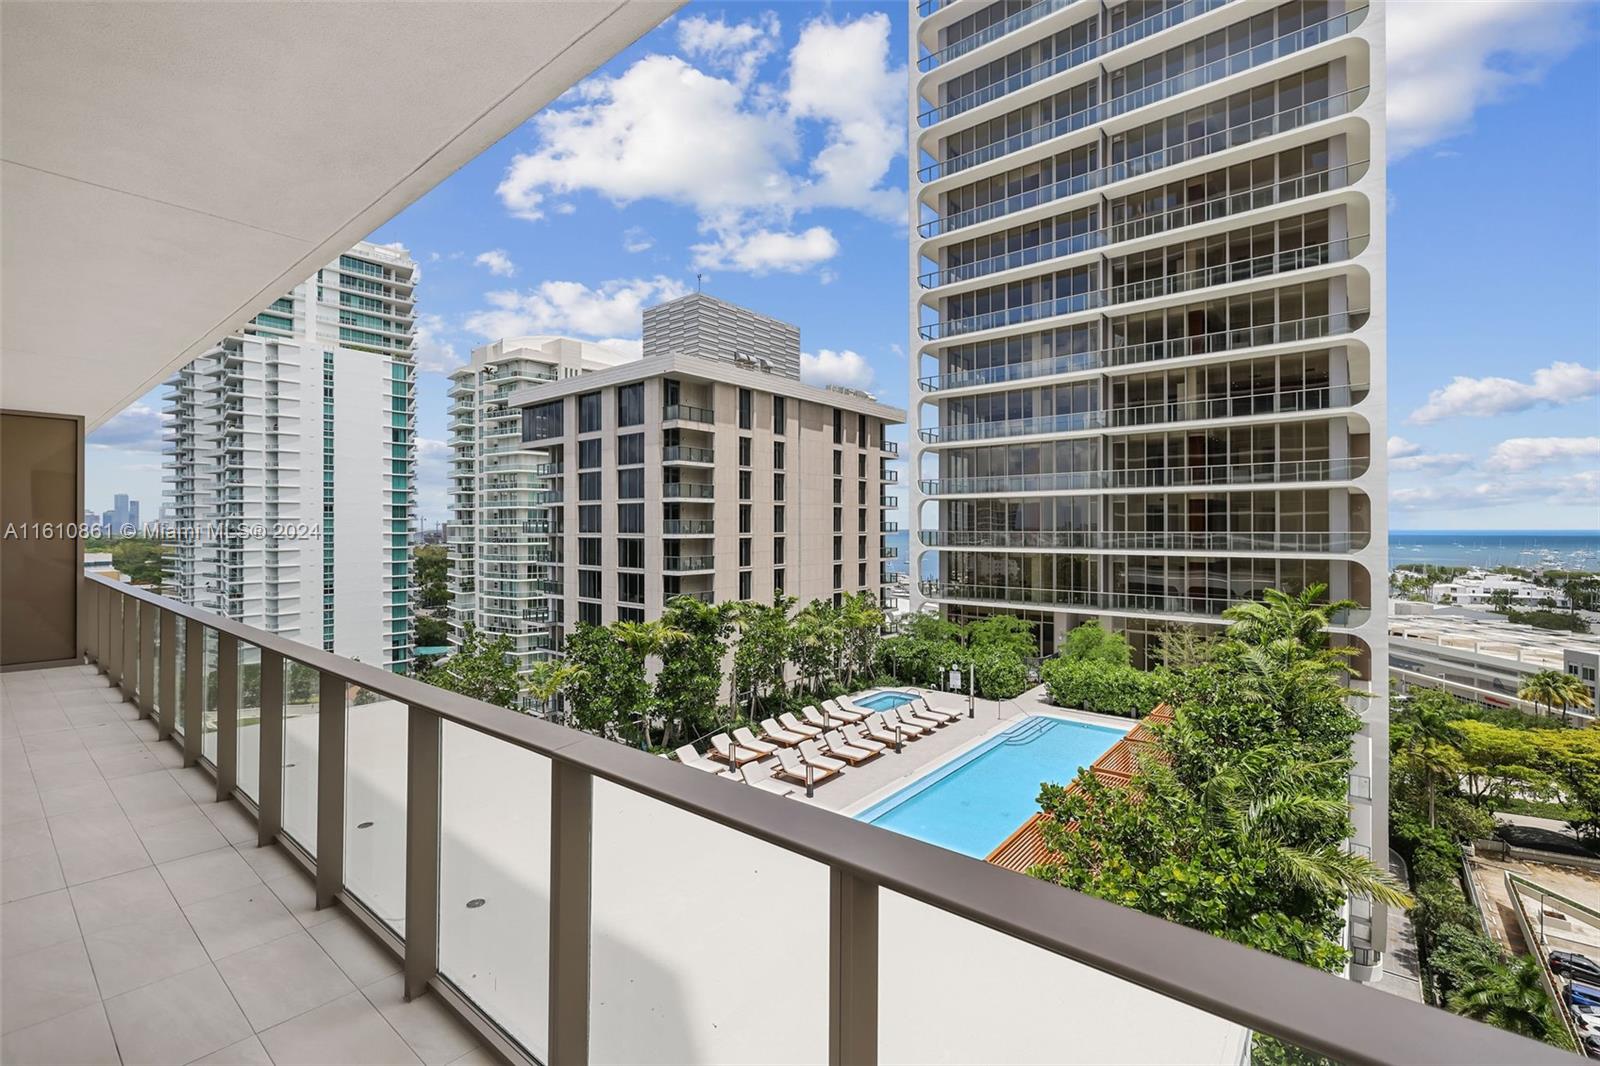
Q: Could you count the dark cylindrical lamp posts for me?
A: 5